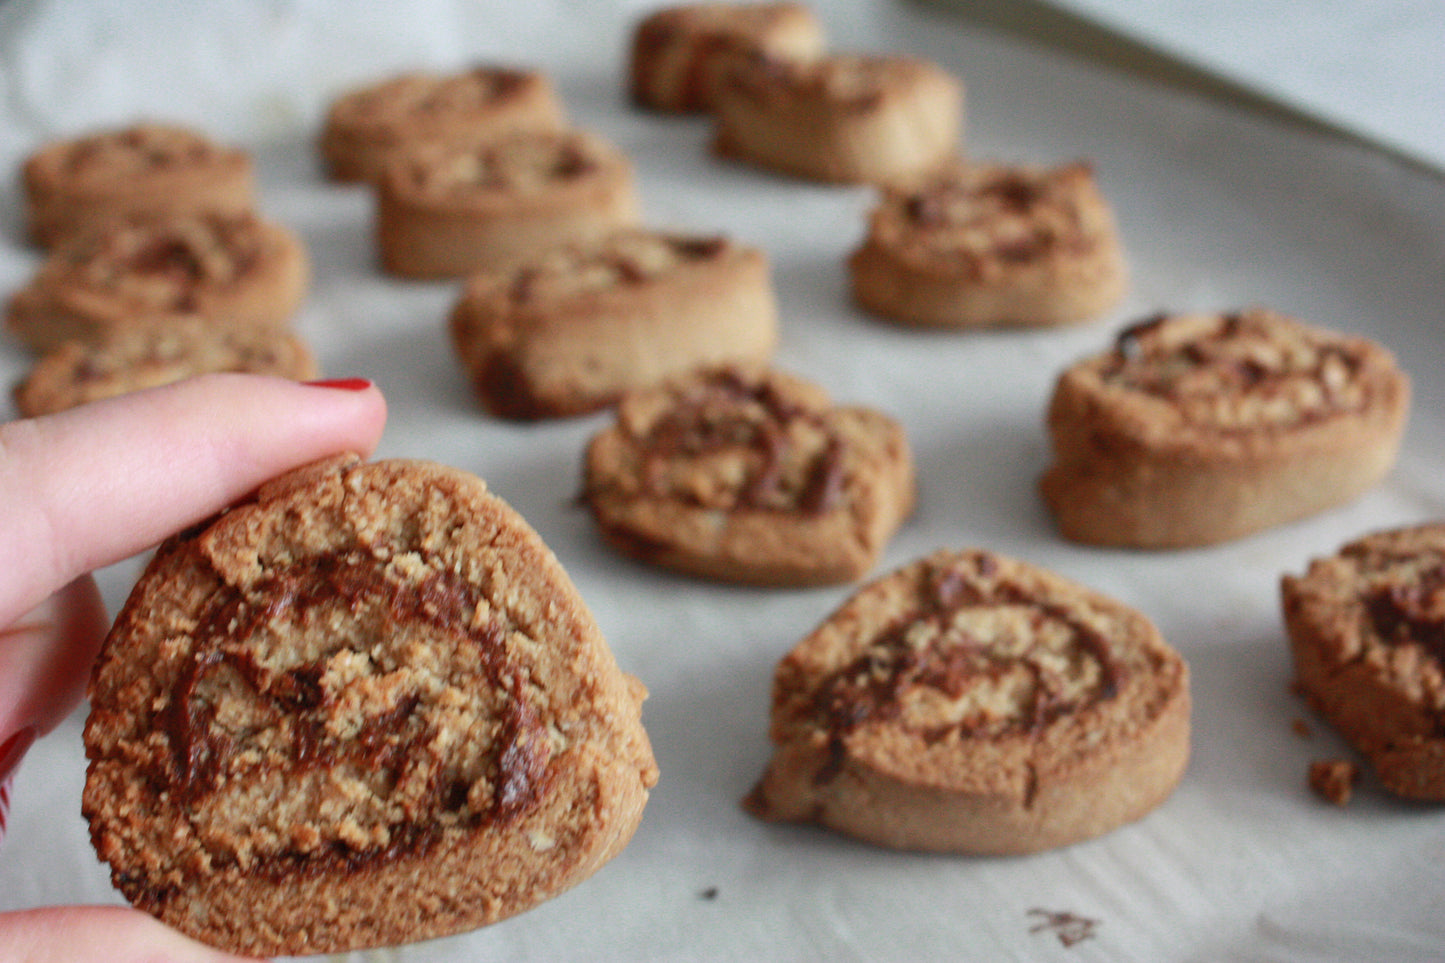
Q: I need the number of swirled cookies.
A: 14